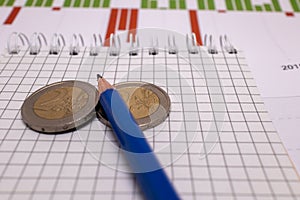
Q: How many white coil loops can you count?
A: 12